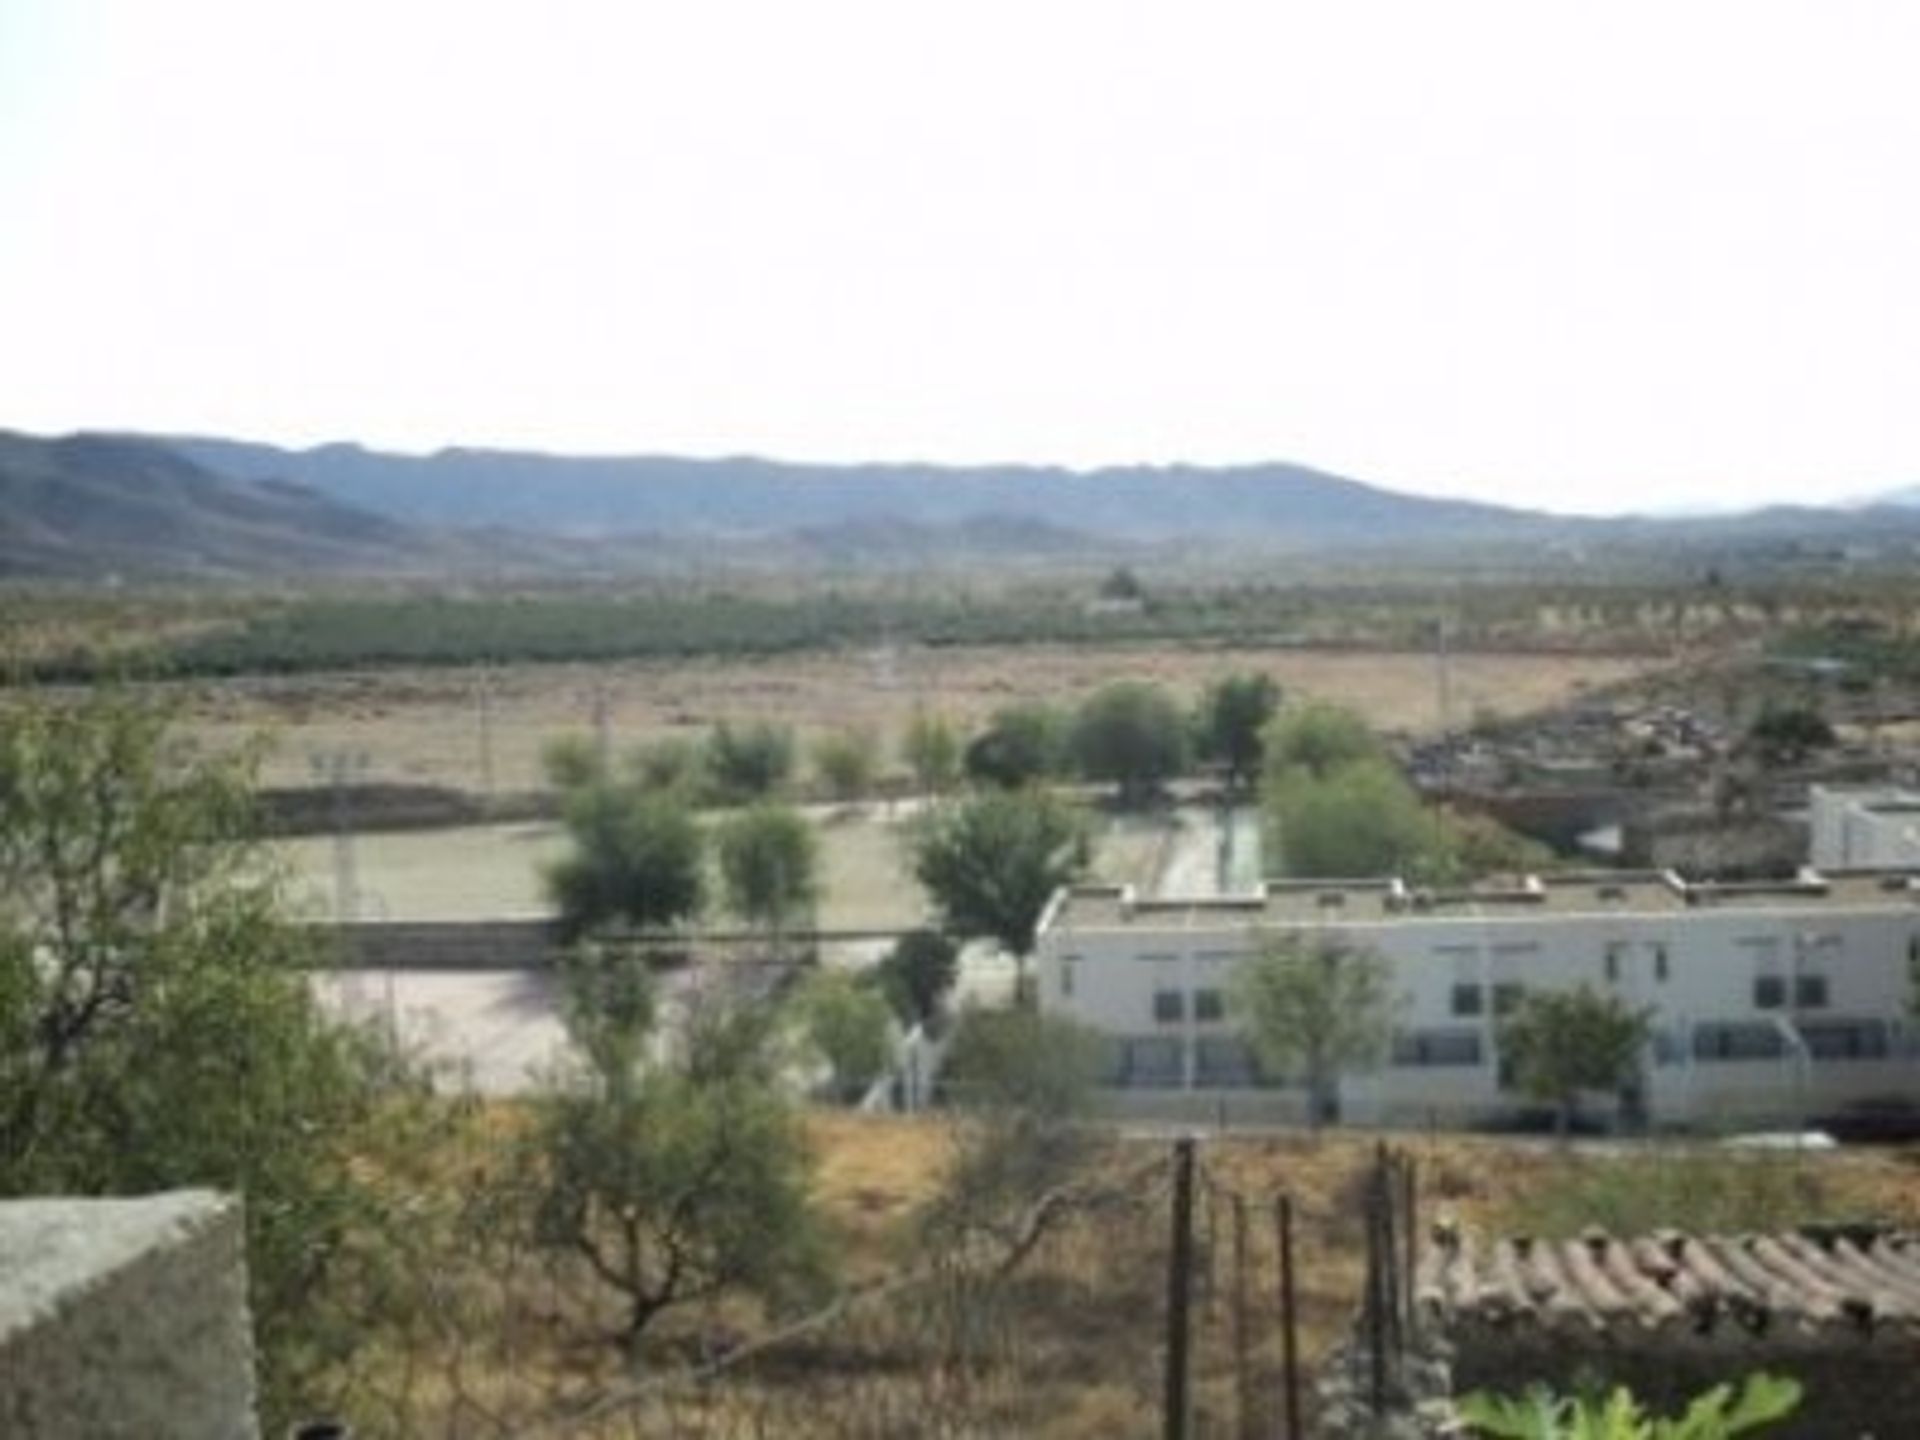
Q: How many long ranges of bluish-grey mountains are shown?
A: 1